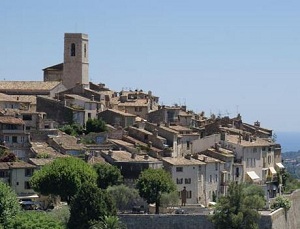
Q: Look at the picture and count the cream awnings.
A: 3